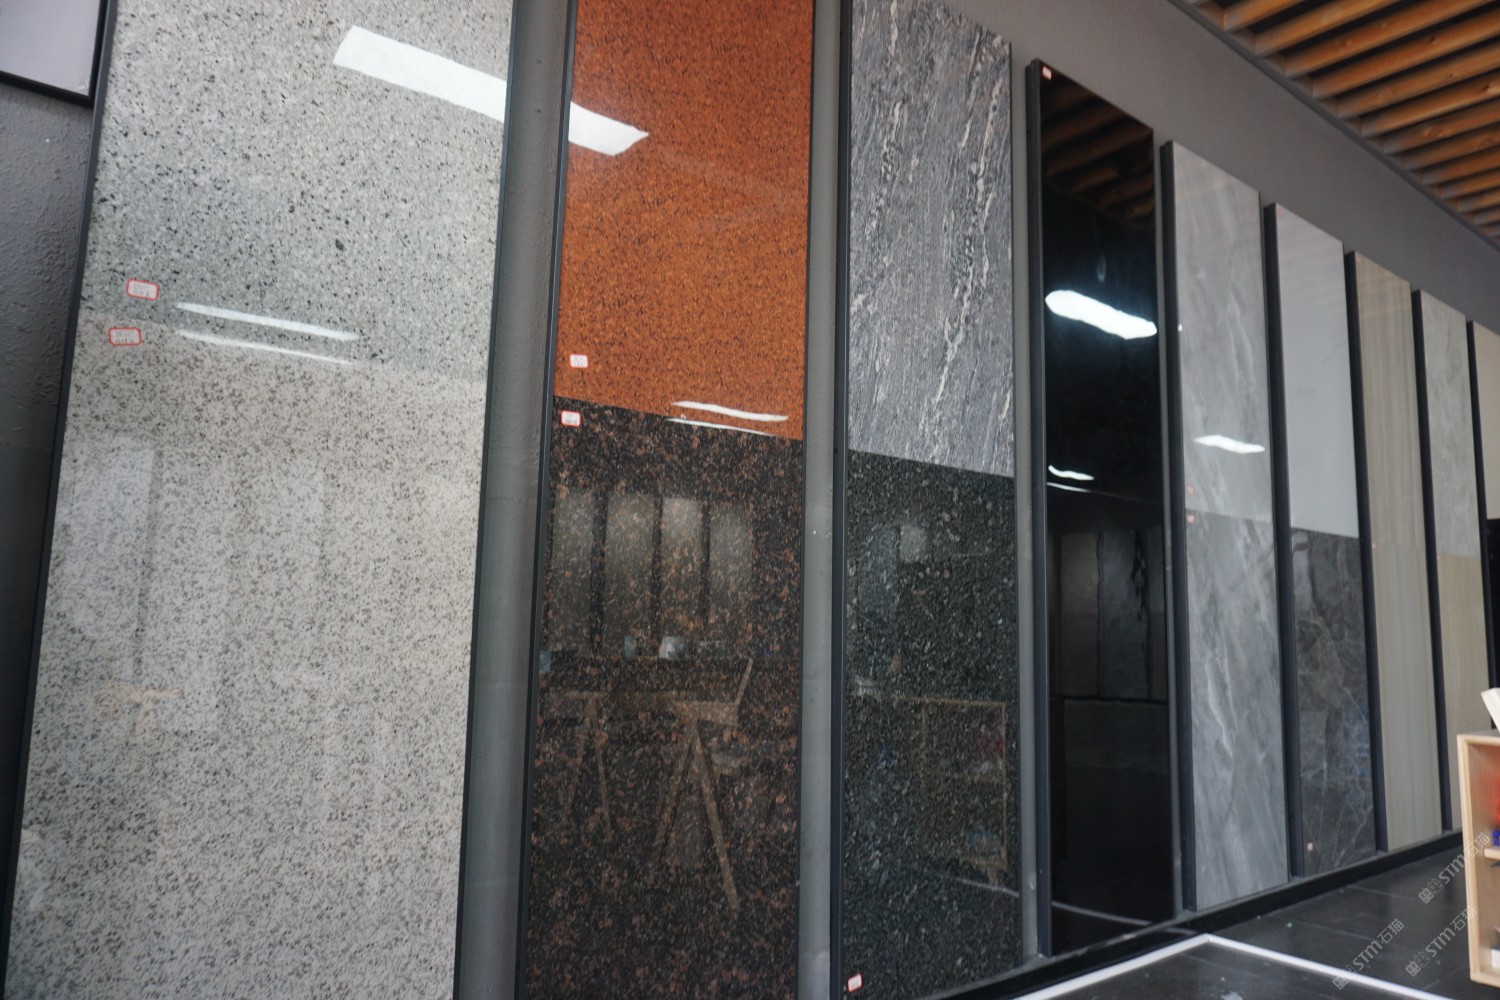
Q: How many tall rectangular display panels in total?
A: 9